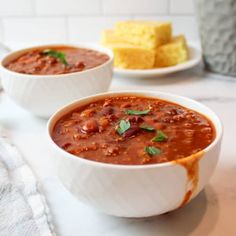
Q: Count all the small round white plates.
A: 1